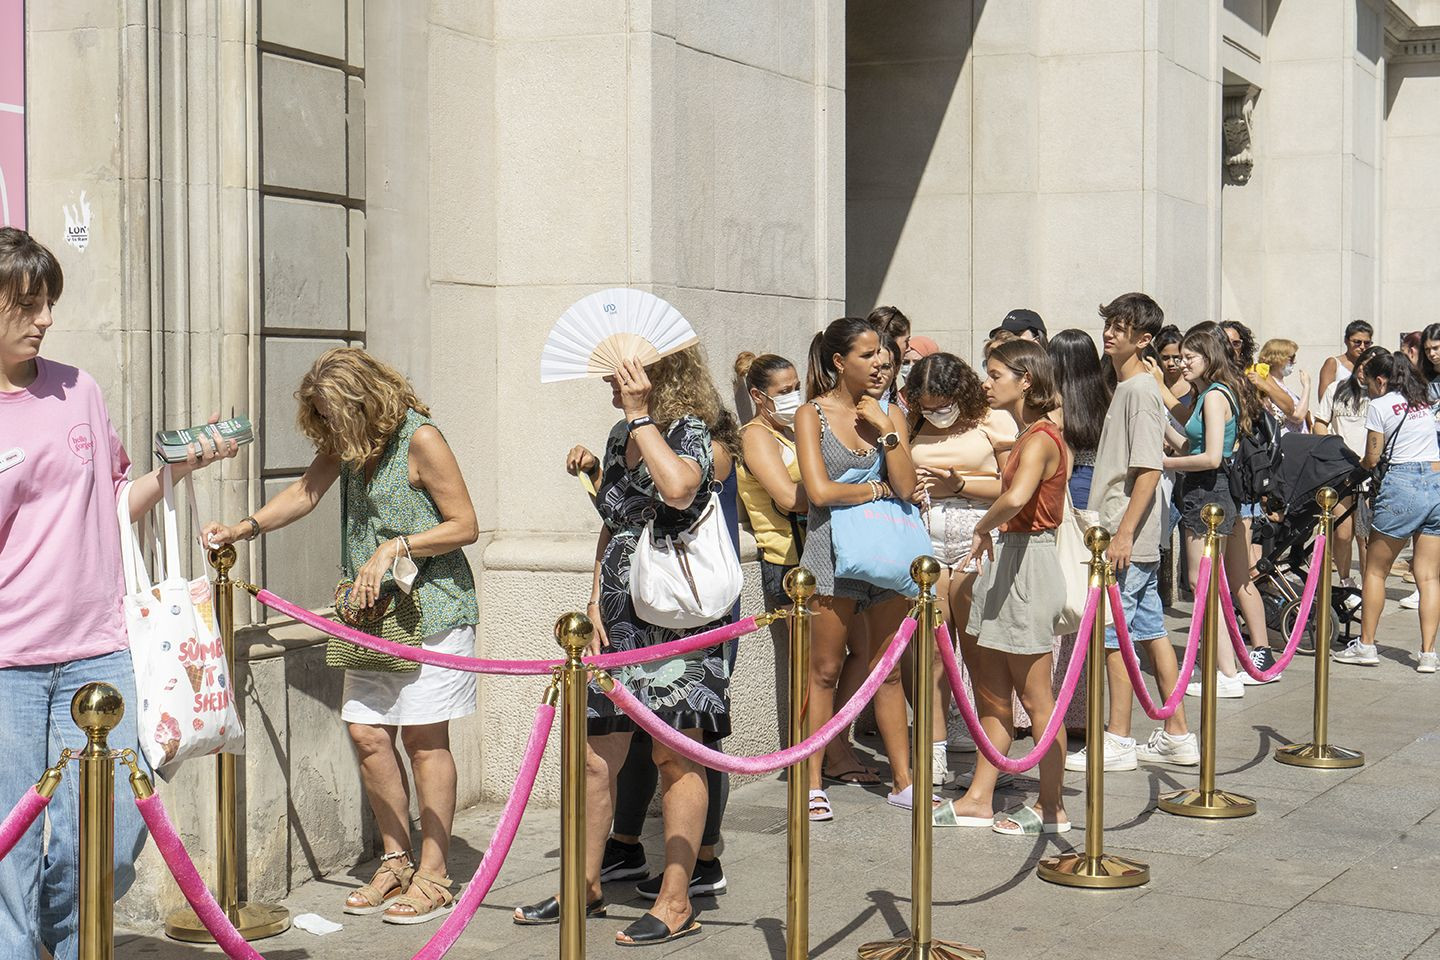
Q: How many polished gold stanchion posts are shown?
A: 8